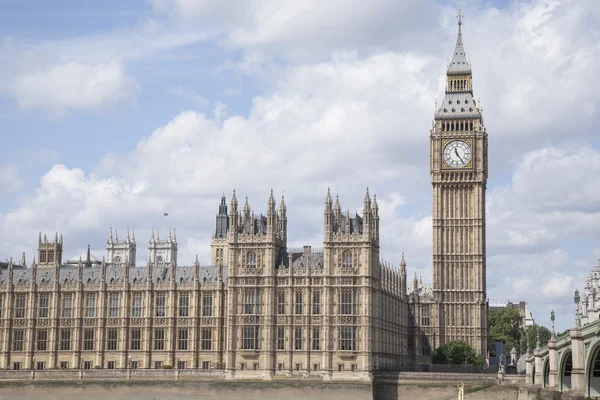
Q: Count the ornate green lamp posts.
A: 4